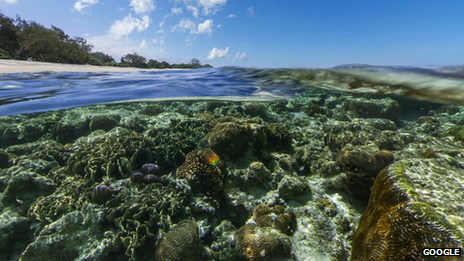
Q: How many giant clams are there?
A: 0